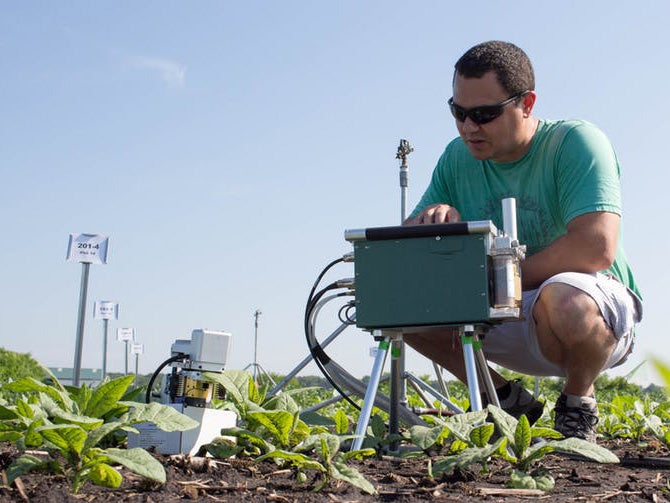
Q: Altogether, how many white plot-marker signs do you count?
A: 4